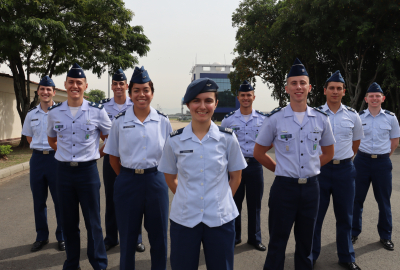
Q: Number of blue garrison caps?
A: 8